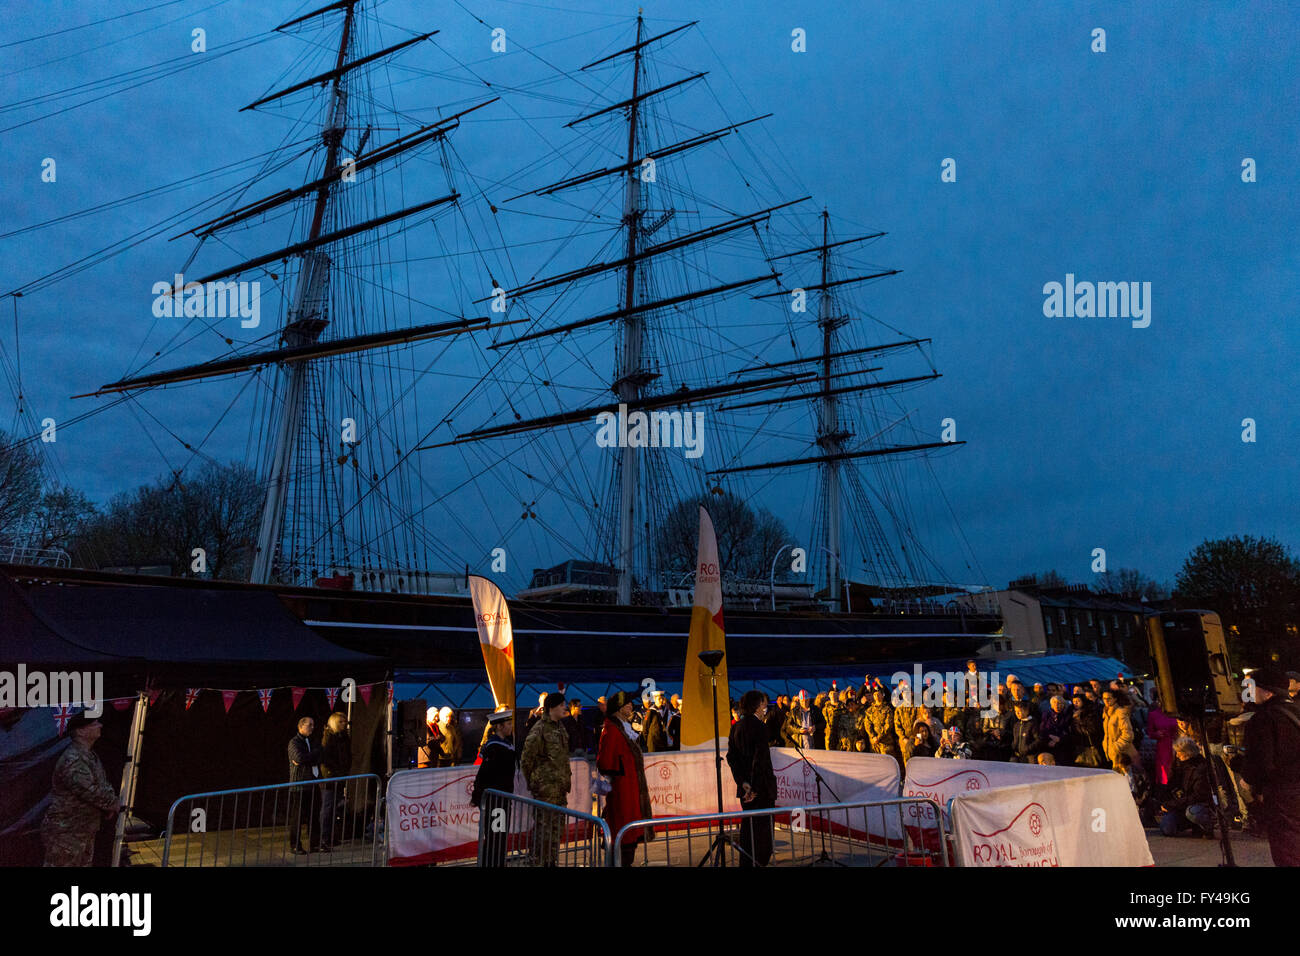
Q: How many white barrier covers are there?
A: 5